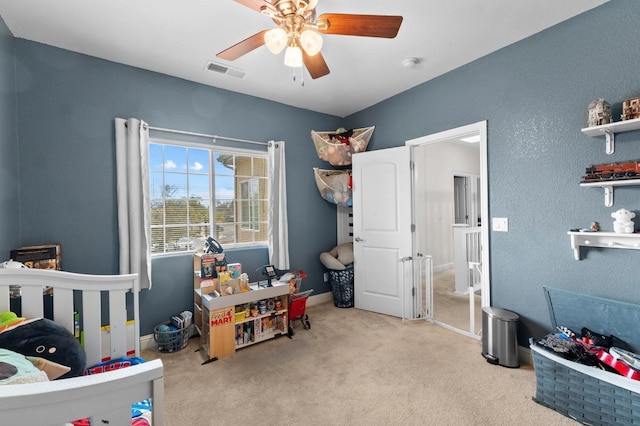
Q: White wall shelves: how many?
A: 3